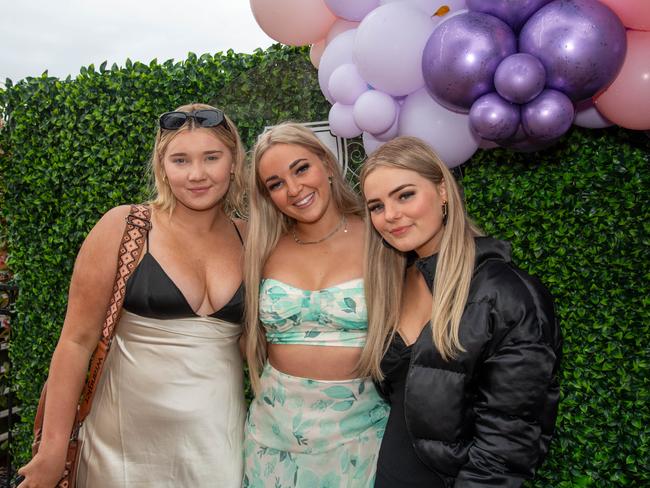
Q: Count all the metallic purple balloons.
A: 6